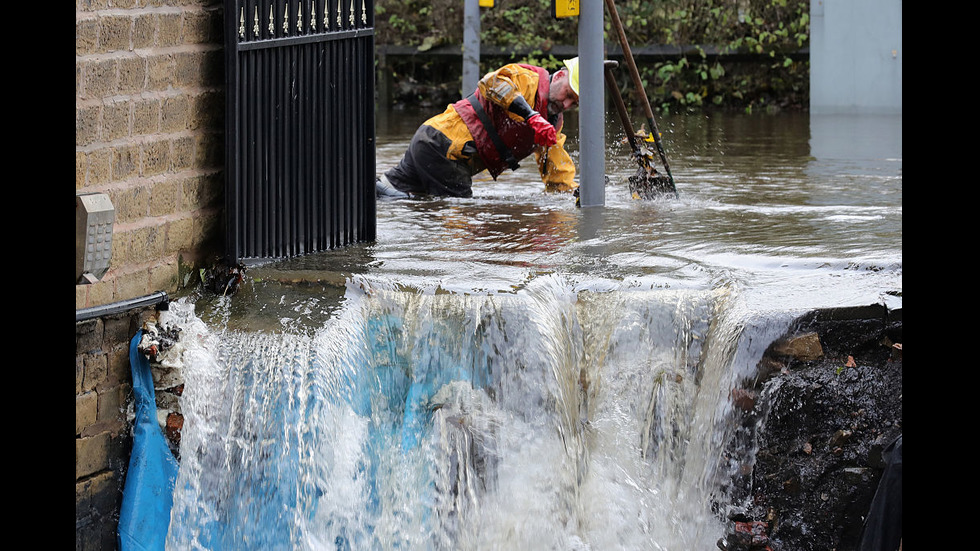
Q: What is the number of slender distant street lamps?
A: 0